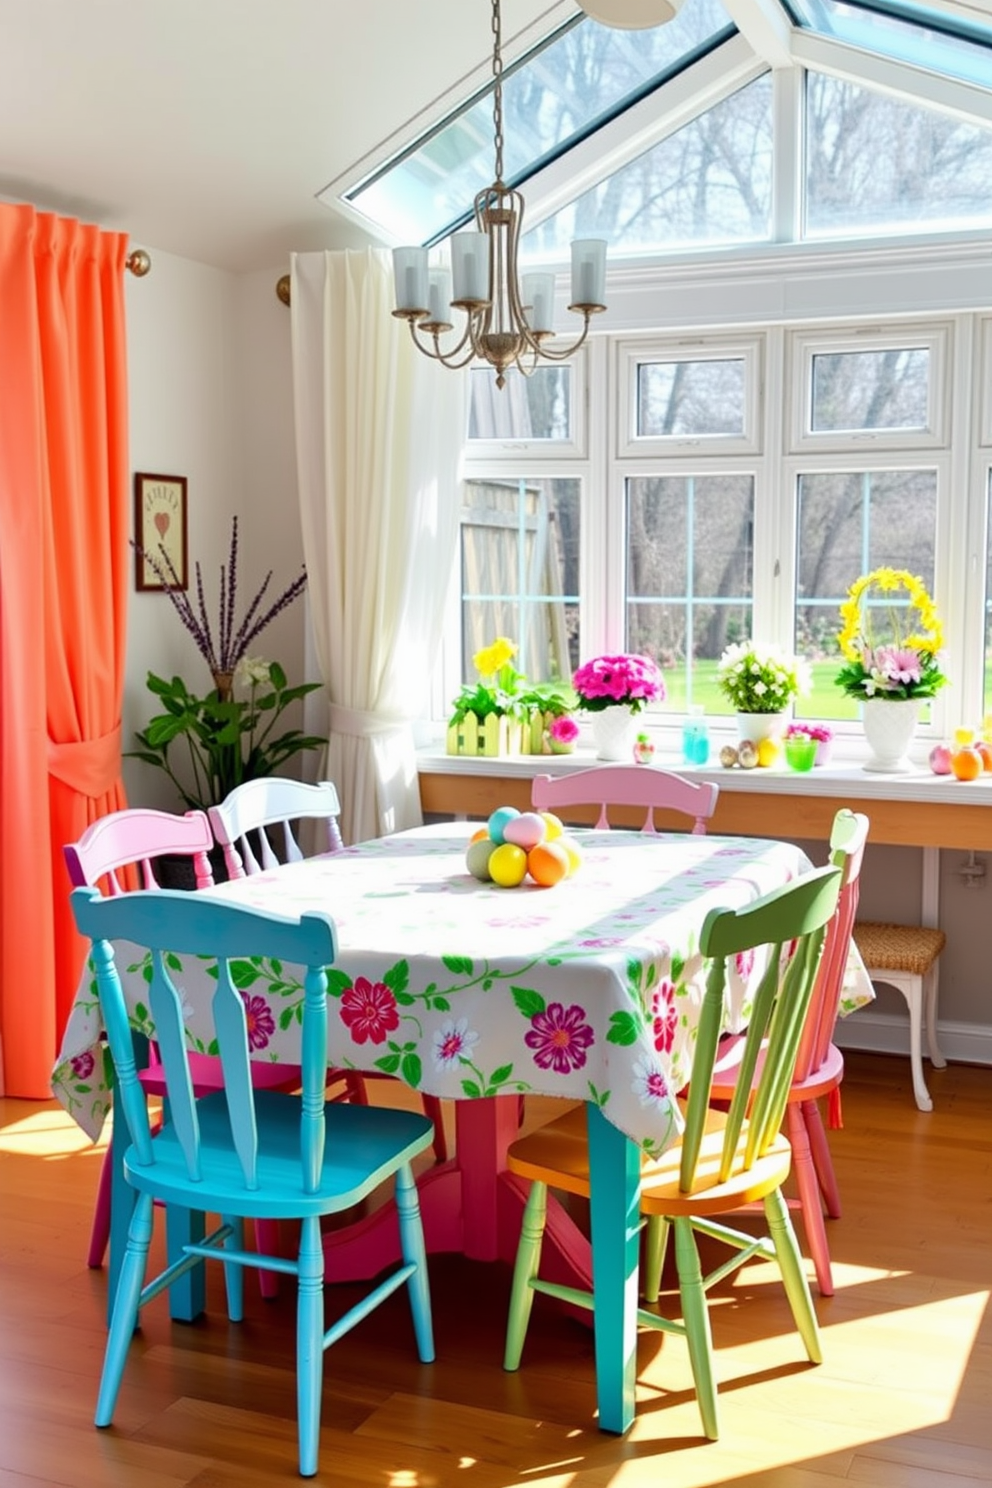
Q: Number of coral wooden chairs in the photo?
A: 1